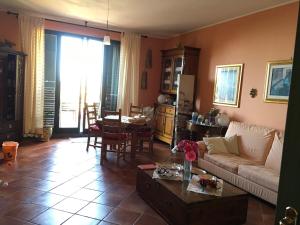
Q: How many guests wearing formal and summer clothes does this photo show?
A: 0